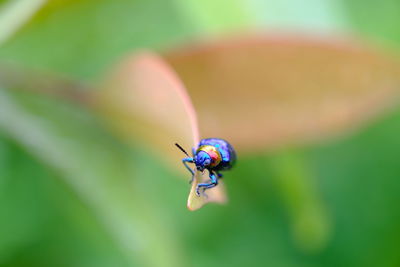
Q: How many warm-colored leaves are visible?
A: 2